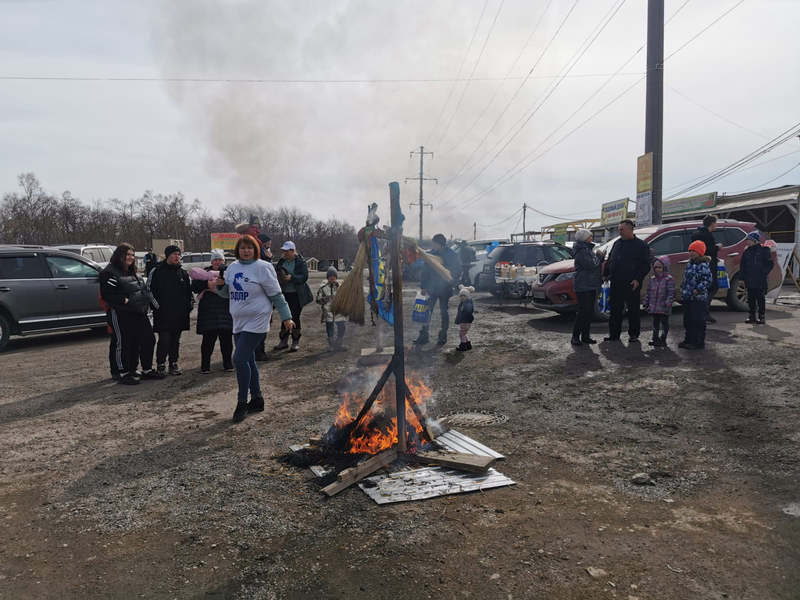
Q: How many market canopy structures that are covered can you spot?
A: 1